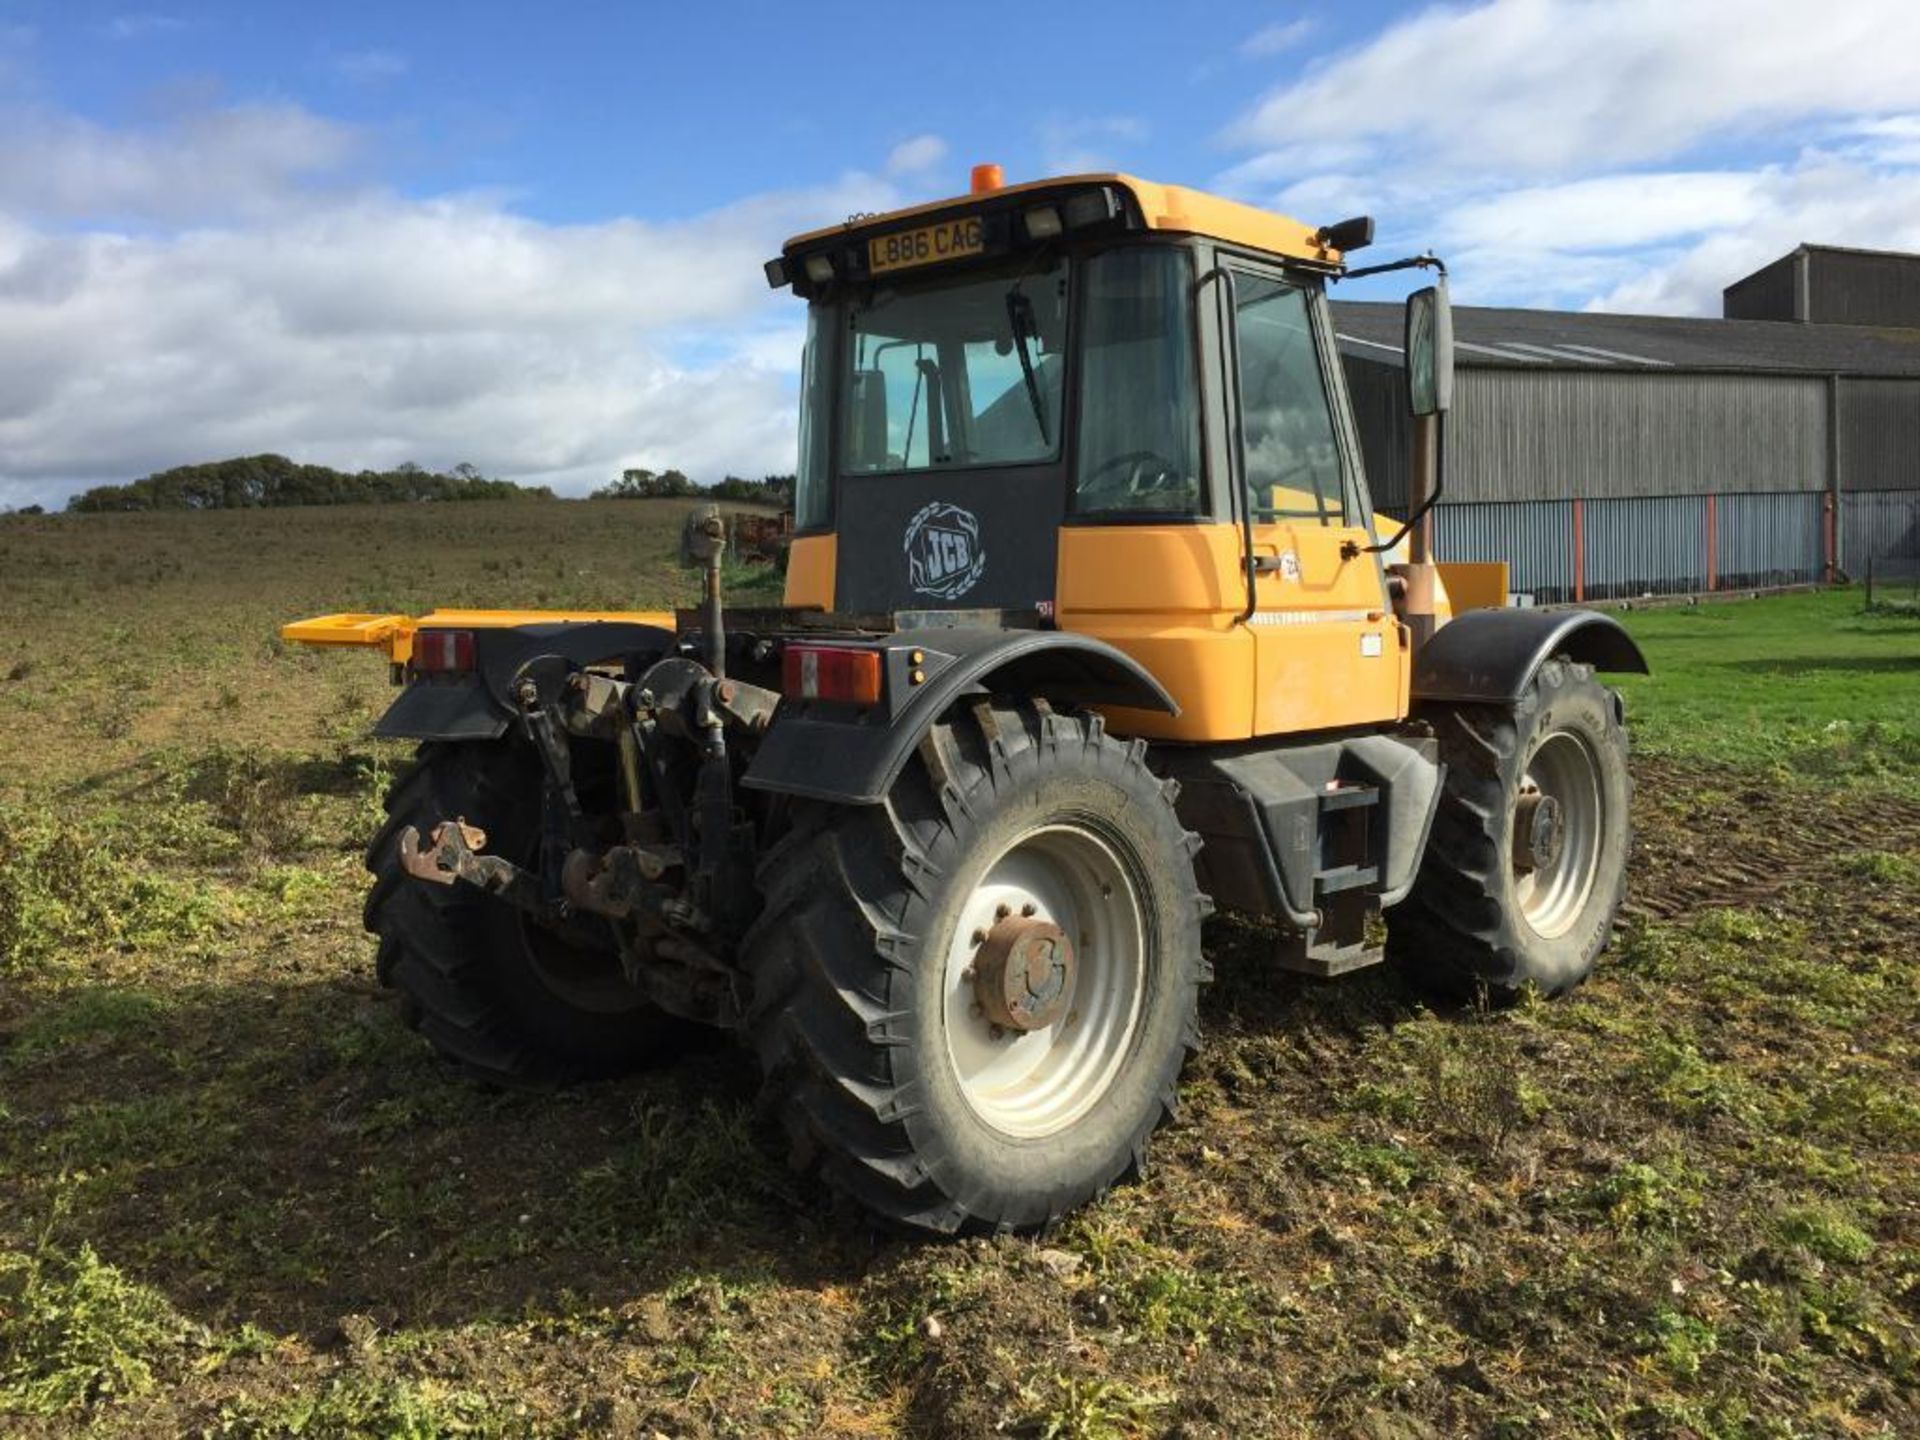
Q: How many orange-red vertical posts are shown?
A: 3